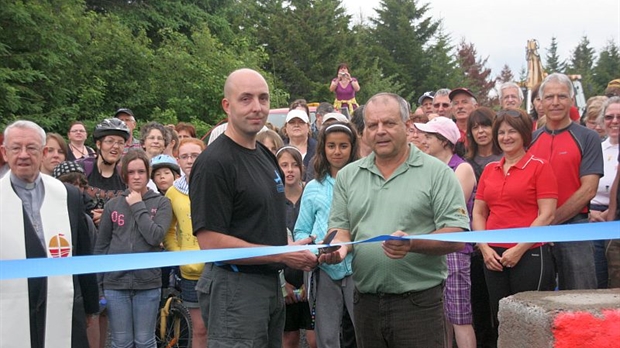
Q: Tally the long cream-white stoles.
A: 1